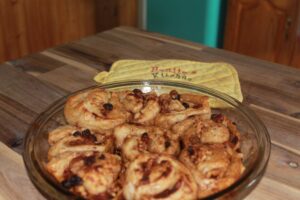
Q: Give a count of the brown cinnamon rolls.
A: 9